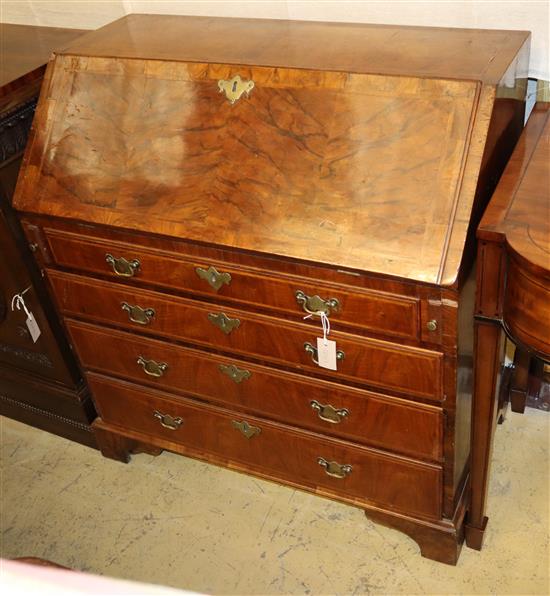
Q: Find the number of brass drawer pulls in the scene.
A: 8